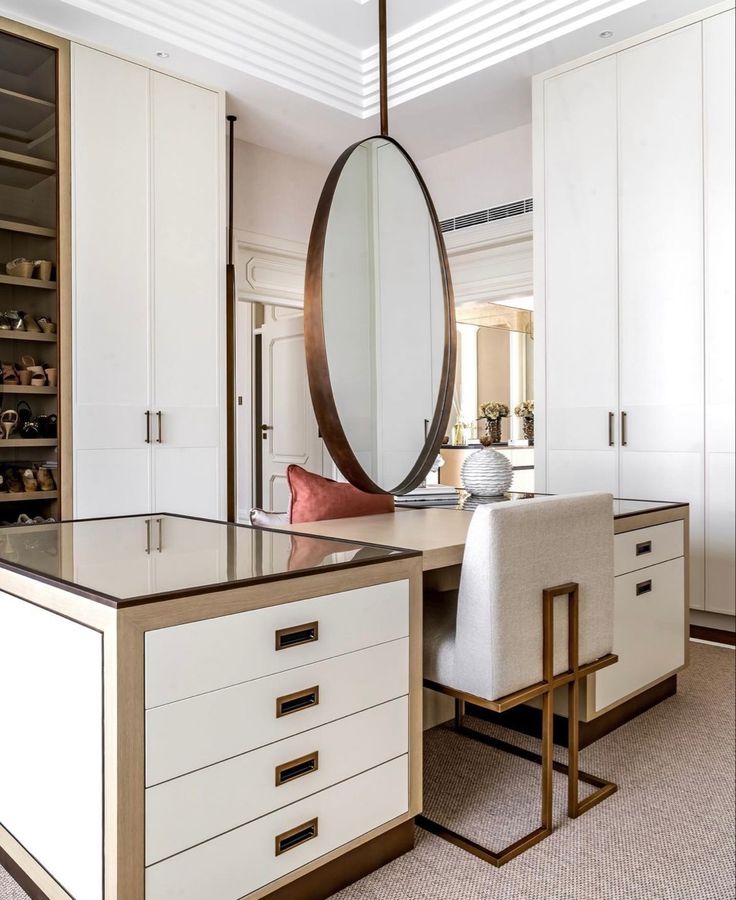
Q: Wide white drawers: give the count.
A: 4